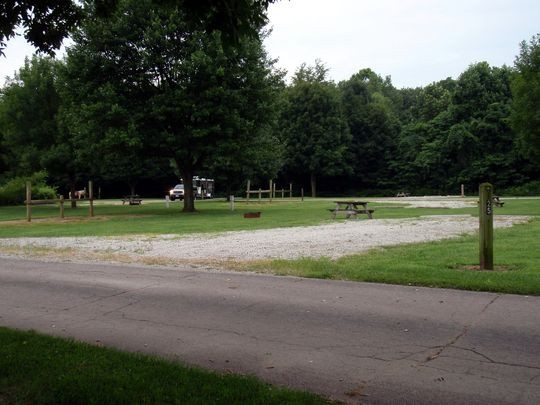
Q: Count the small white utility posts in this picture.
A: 2